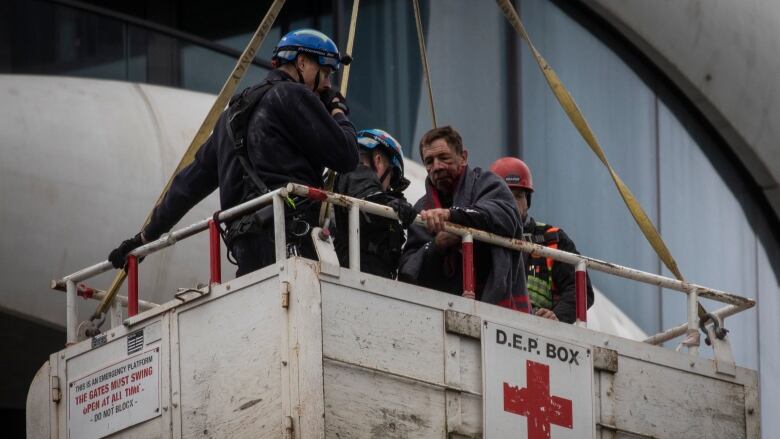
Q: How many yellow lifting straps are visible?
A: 4